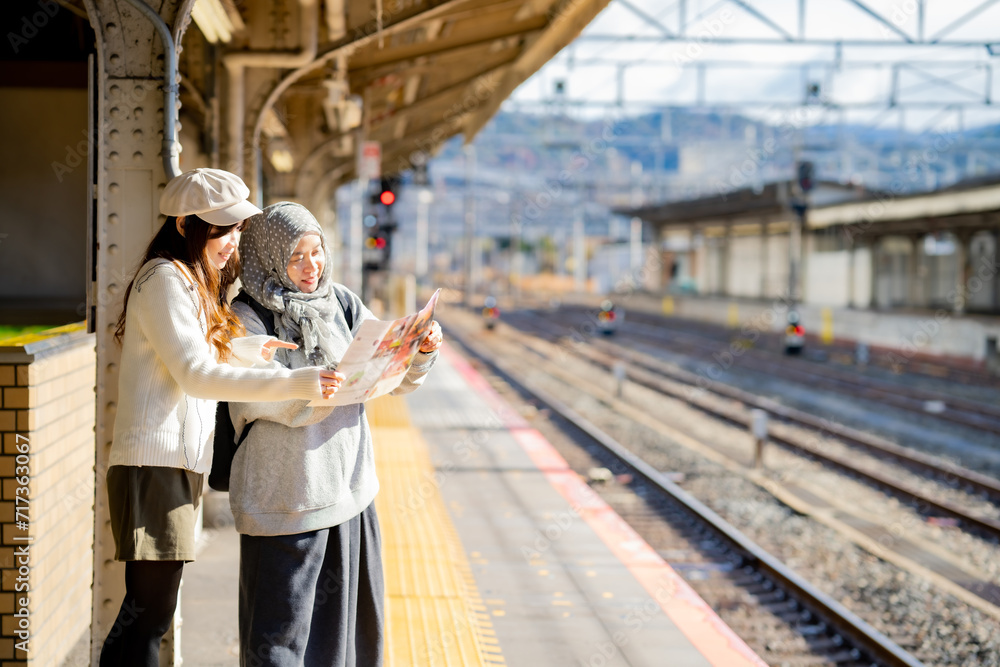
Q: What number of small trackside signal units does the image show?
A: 3